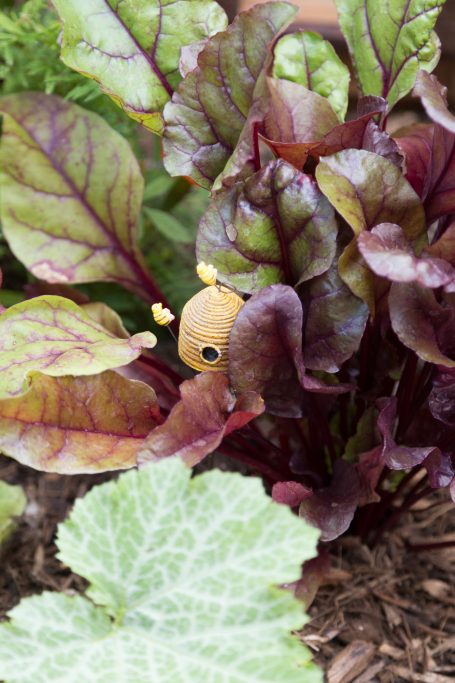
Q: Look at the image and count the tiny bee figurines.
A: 2